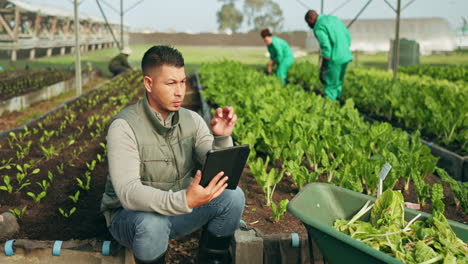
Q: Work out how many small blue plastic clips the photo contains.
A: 4